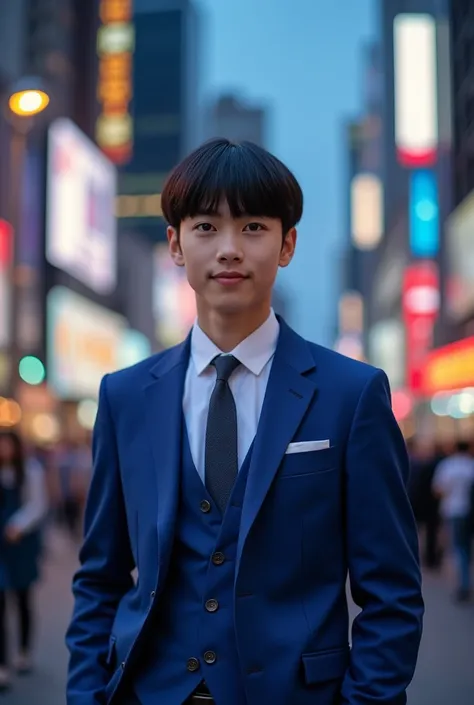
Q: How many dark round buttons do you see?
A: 5